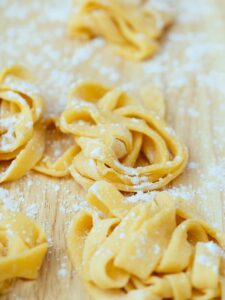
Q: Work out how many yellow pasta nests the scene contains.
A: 5